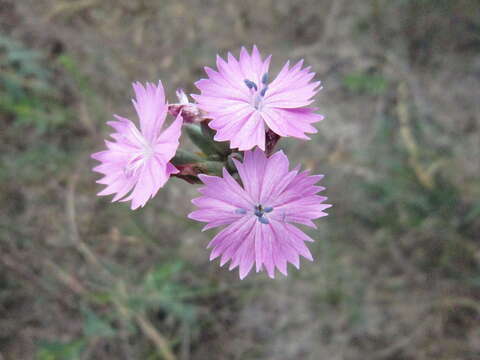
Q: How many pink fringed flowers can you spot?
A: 3